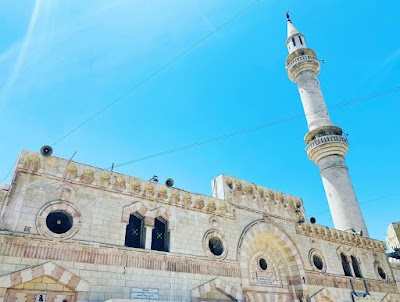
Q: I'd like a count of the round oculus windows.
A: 5